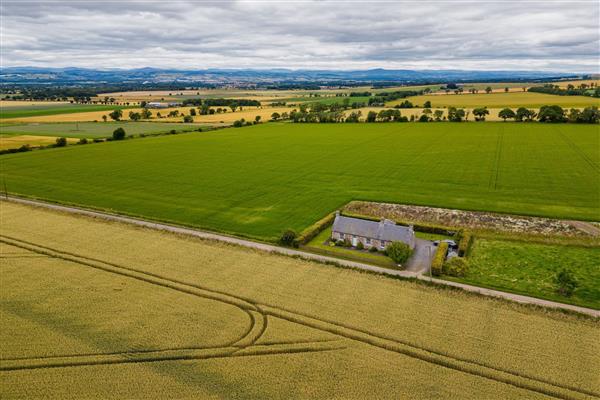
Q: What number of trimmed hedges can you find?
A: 4